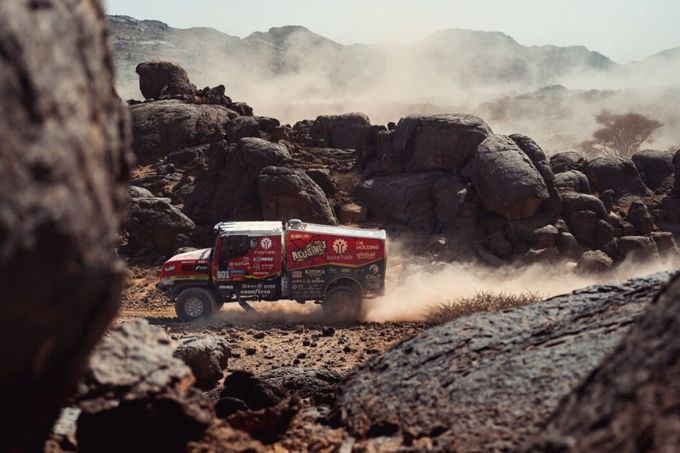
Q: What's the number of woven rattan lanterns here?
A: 0